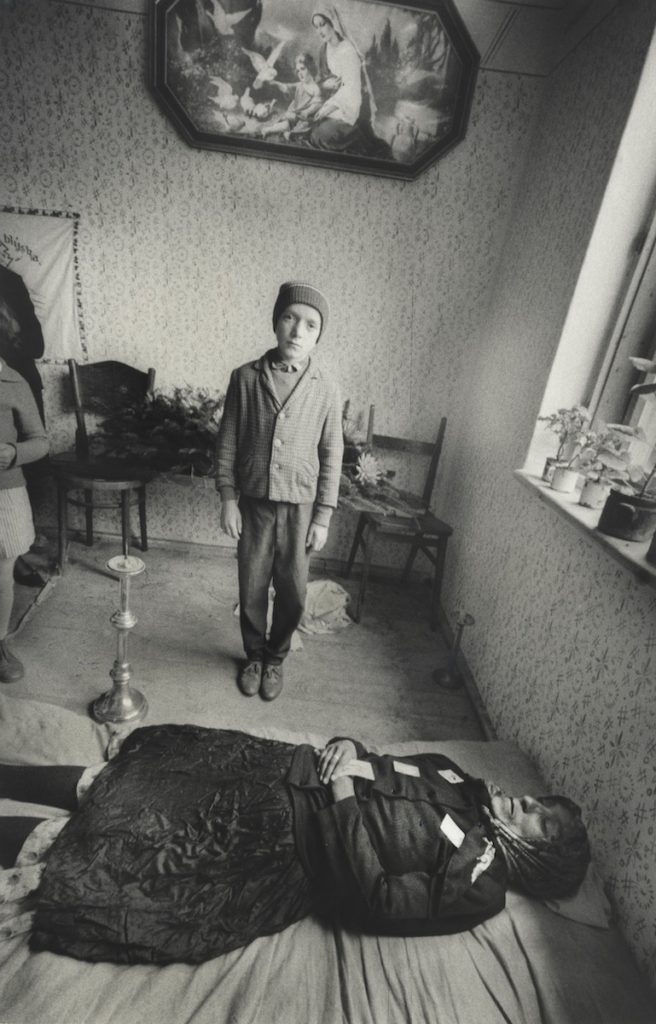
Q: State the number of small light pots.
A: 2